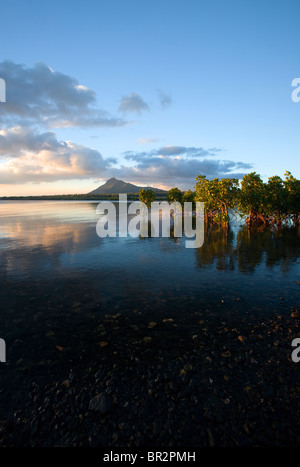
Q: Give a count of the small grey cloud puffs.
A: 2